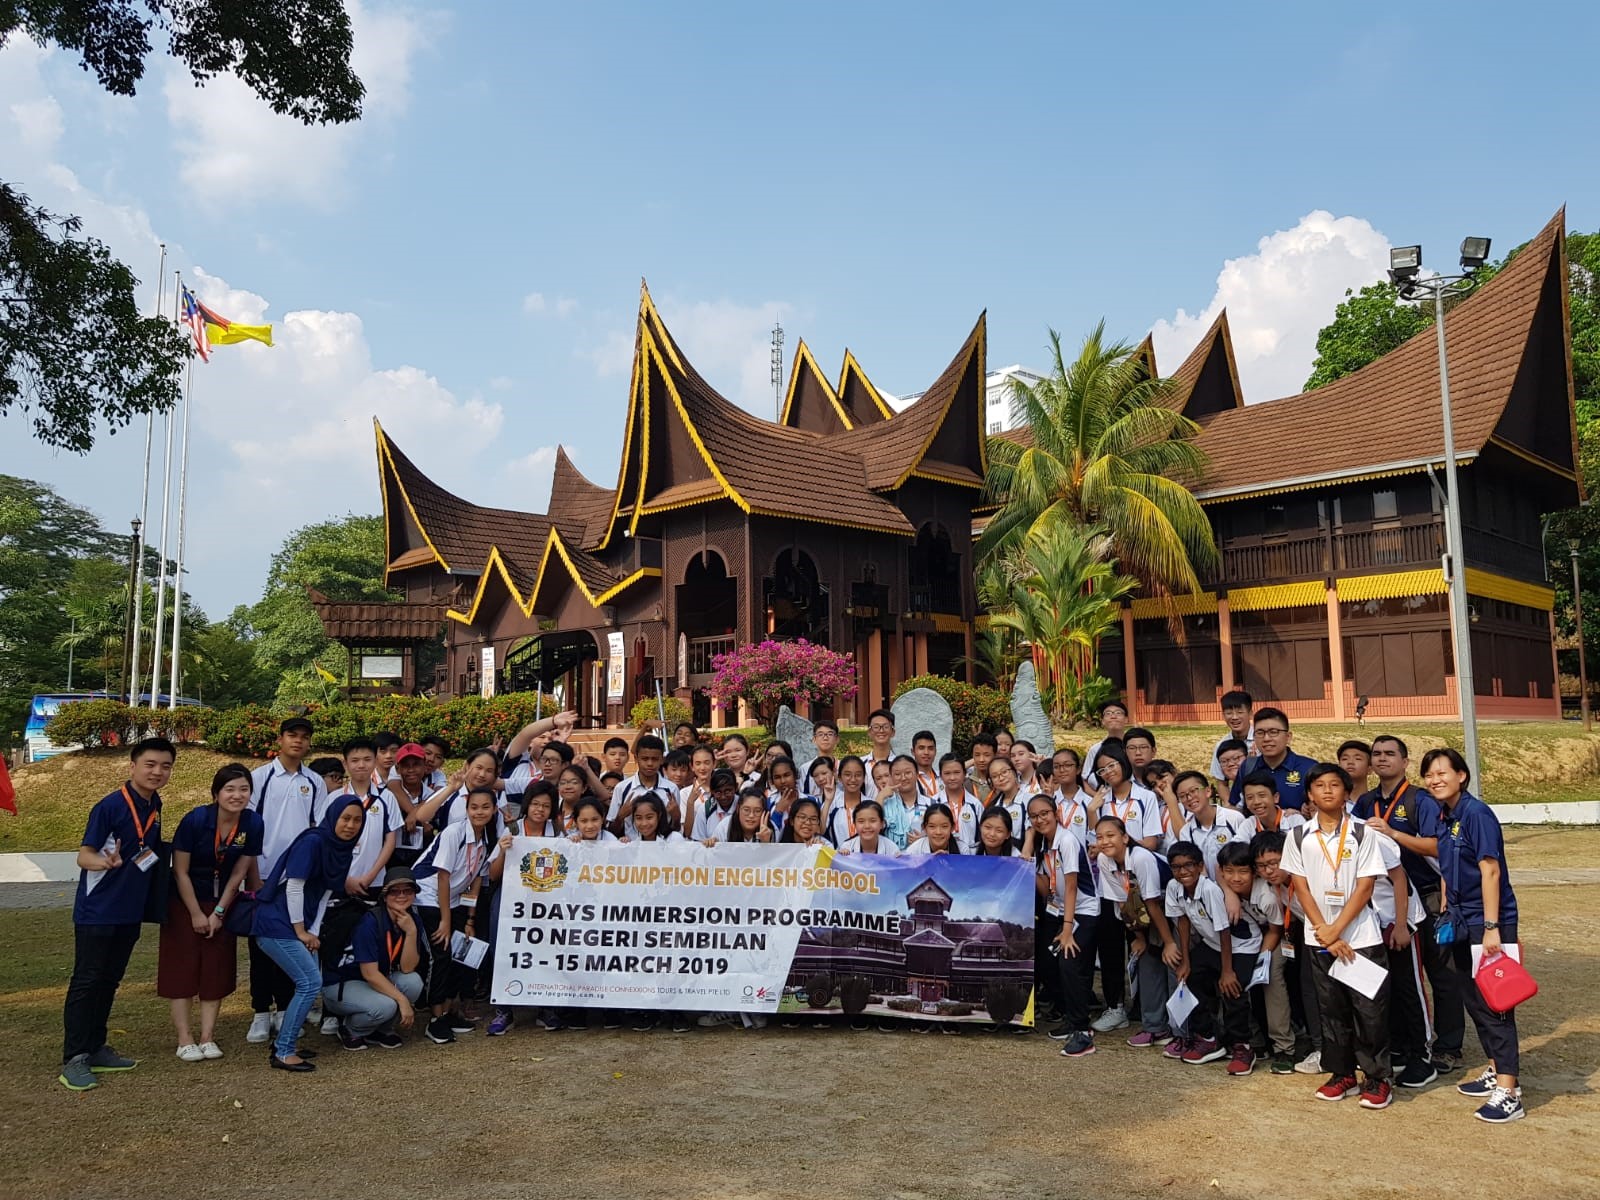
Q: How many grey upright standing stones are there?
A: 3